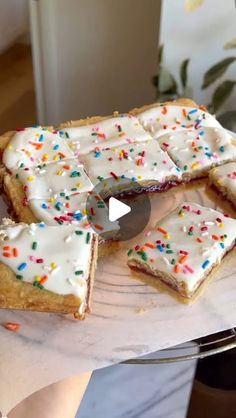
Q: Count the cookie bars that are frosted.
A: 10